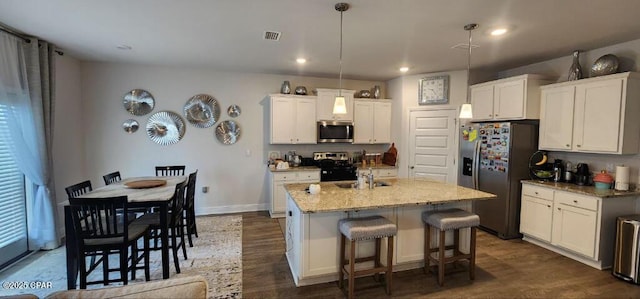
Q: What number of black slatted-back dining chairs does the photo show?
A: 6